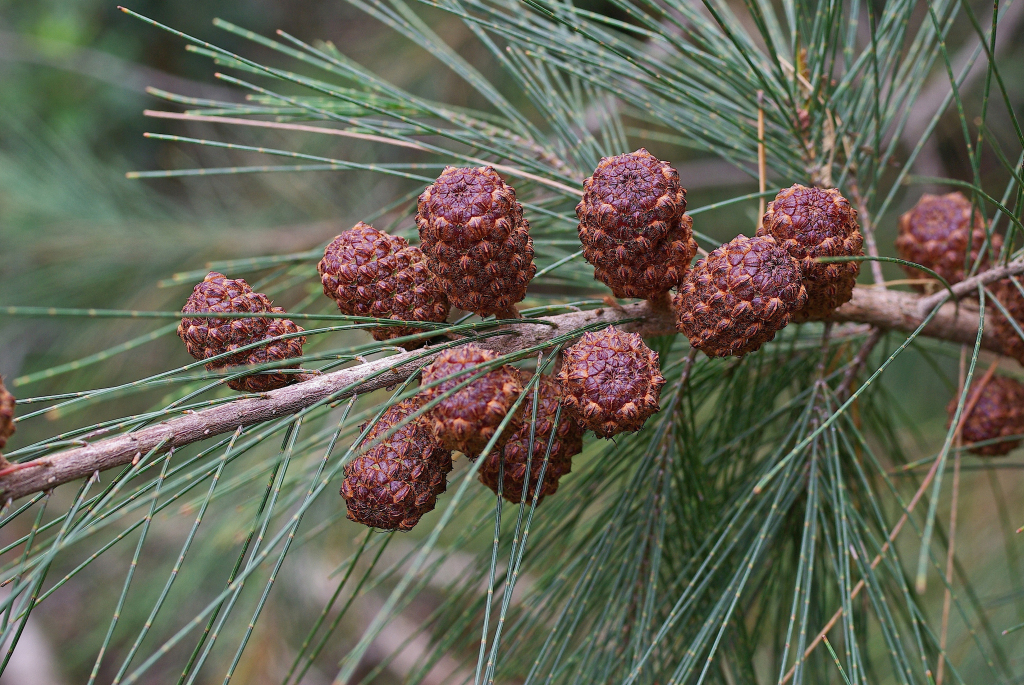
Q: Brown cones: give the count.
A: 14